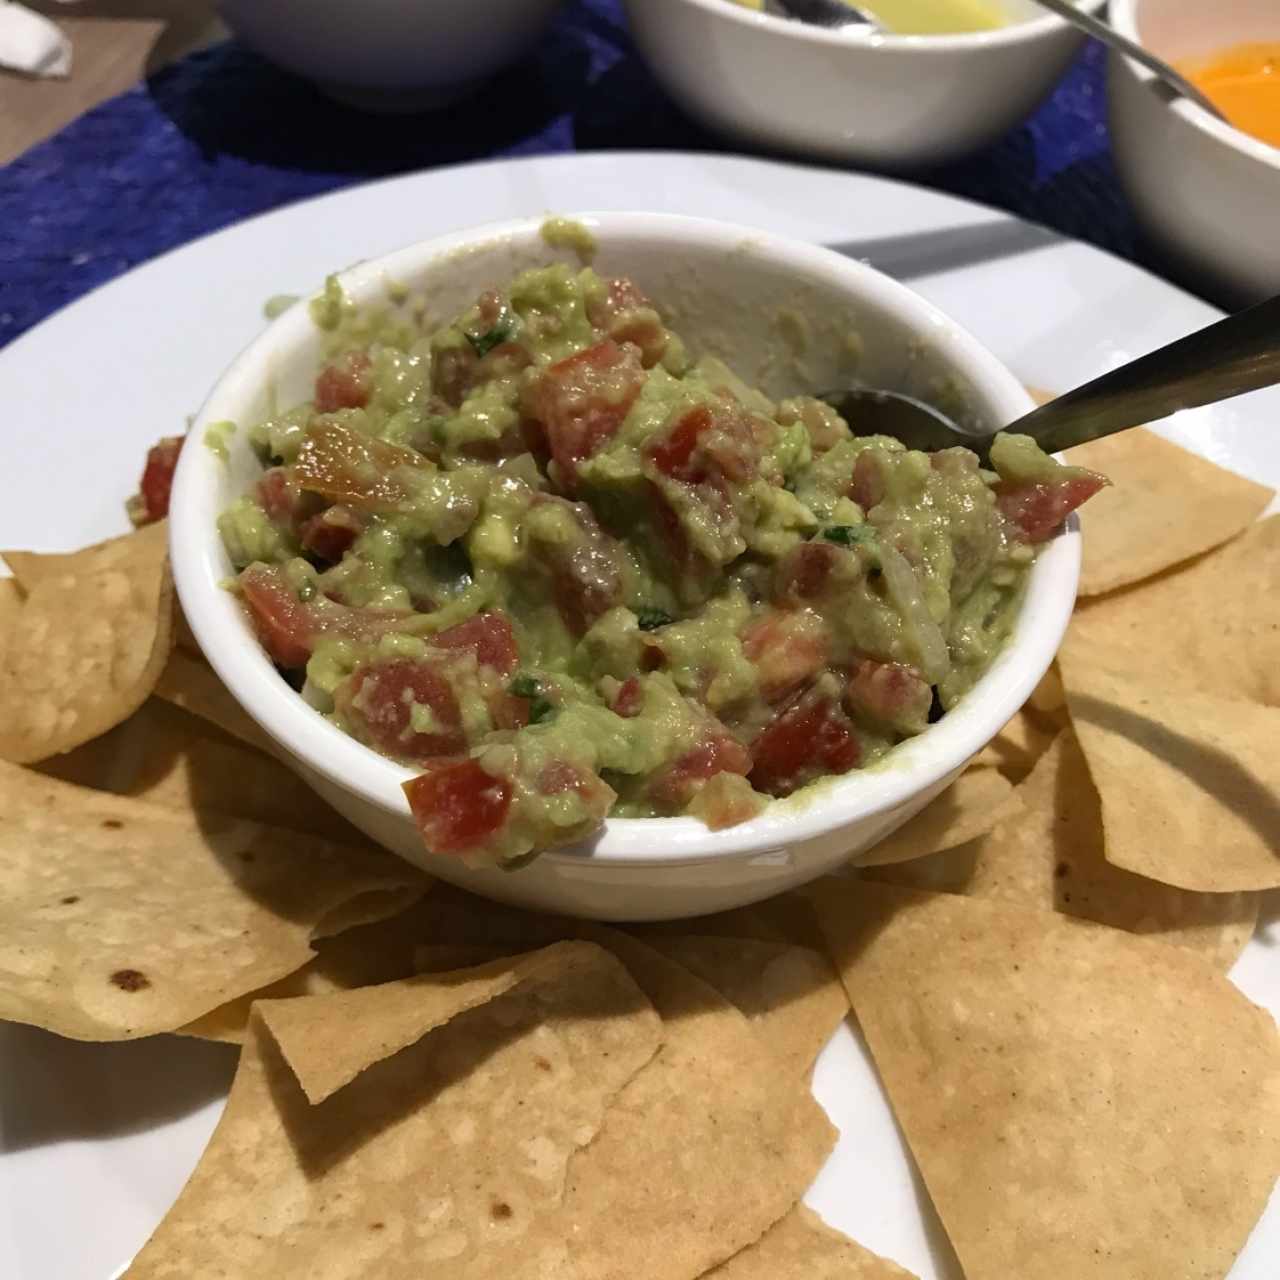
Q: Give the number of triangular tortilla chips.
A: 0